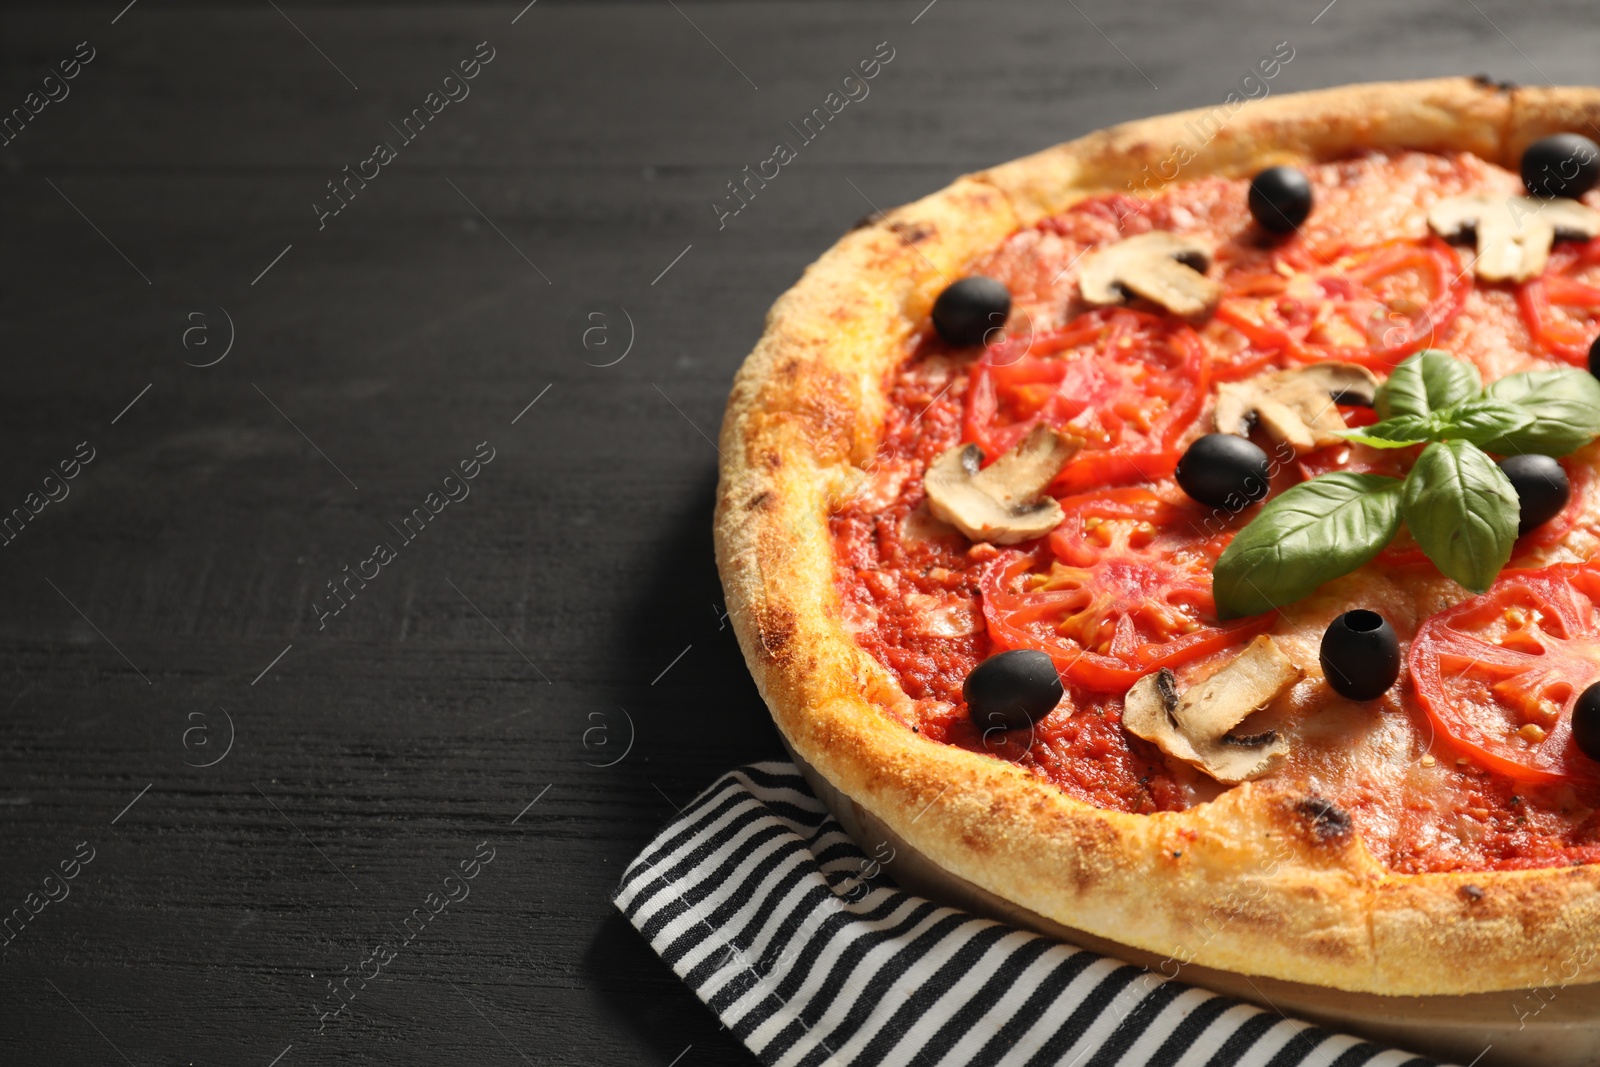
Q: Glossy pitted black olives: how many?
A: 9